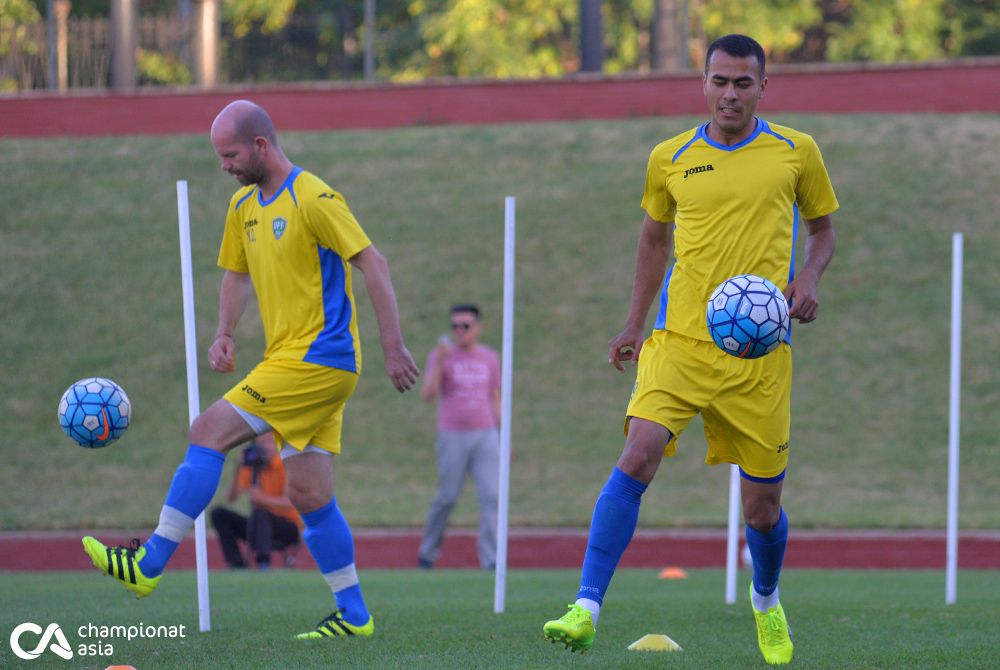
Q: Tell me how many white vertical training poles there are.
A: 4